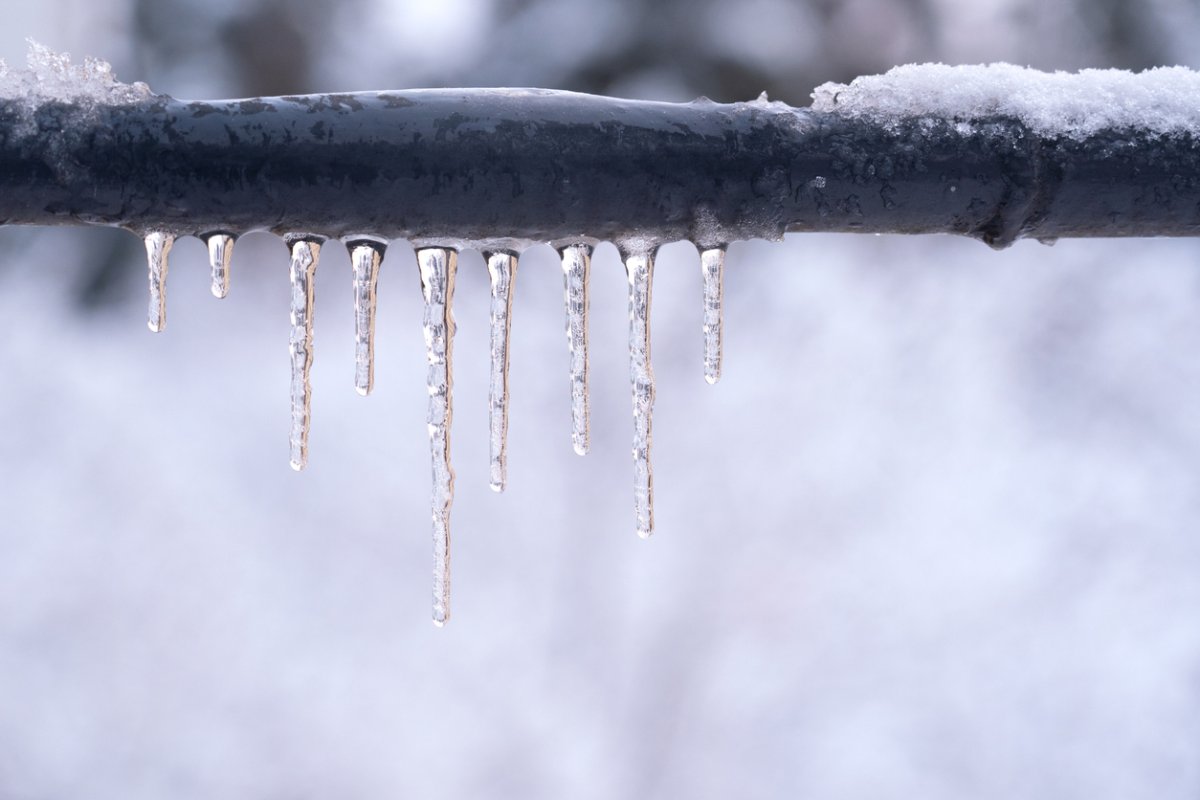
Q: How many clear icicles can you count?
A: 9